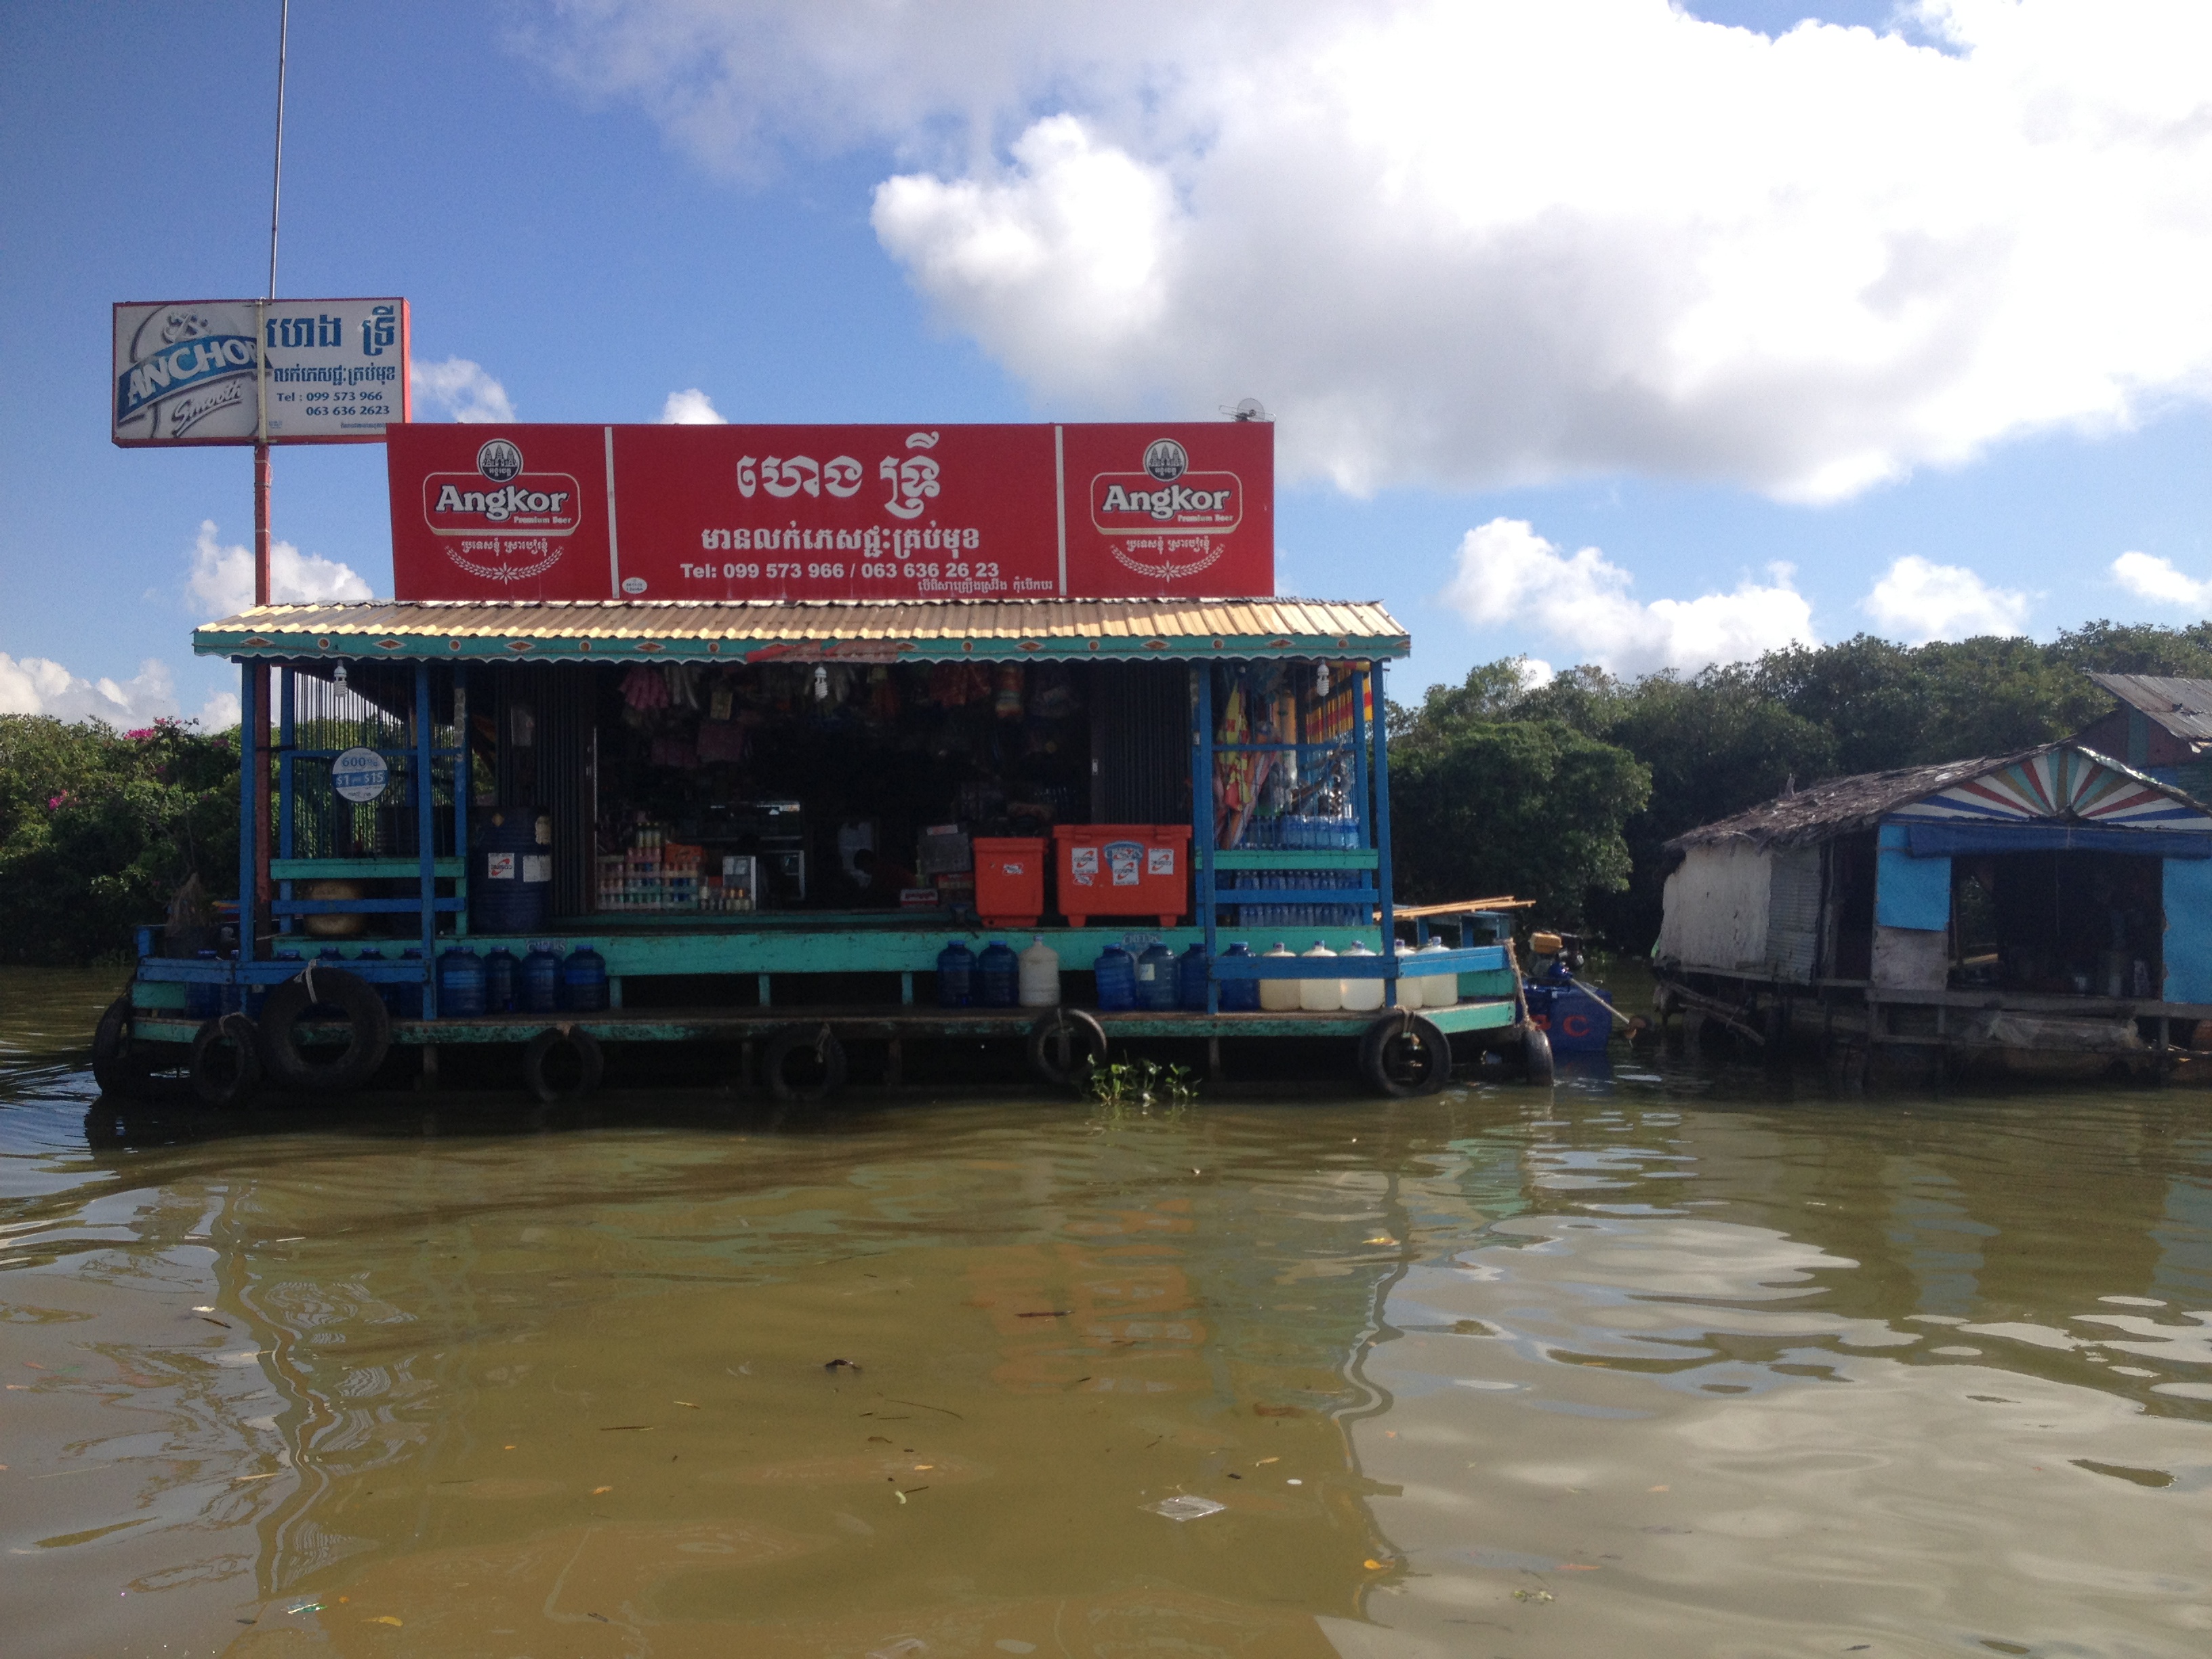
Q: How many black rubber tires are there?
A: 8